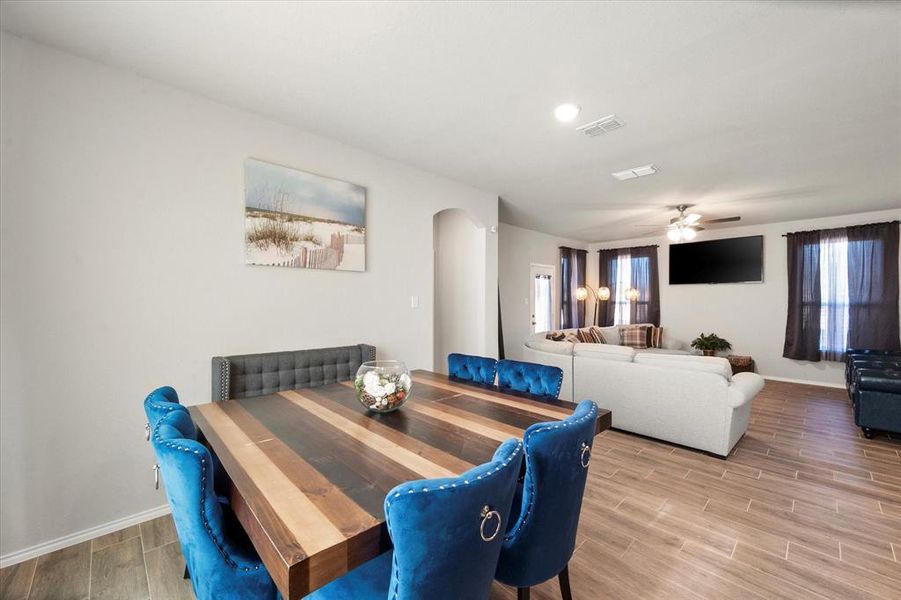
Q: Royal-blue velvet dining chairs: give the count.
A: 6